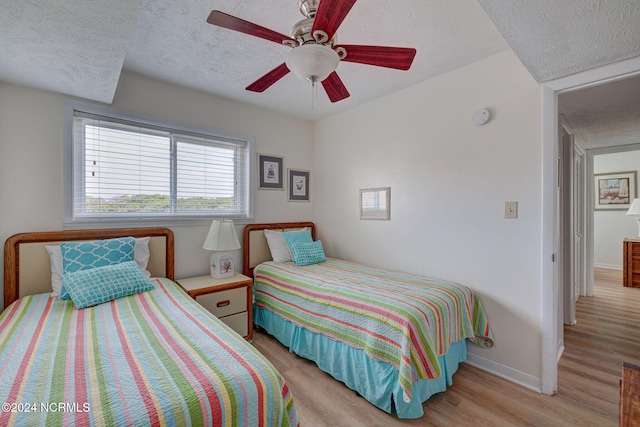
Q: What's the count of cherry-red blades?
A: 5